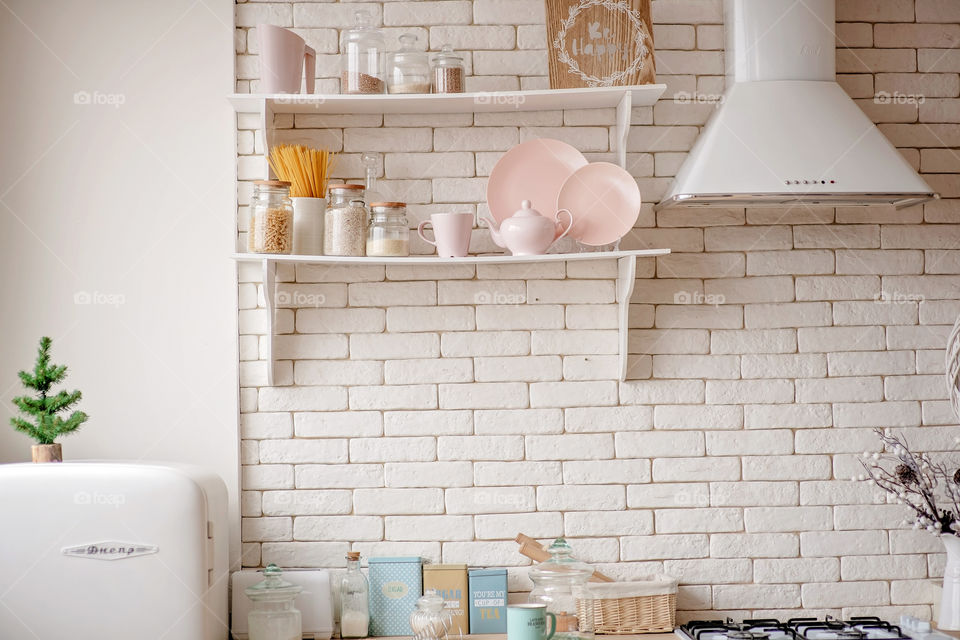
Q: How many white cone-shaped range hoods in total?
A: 1